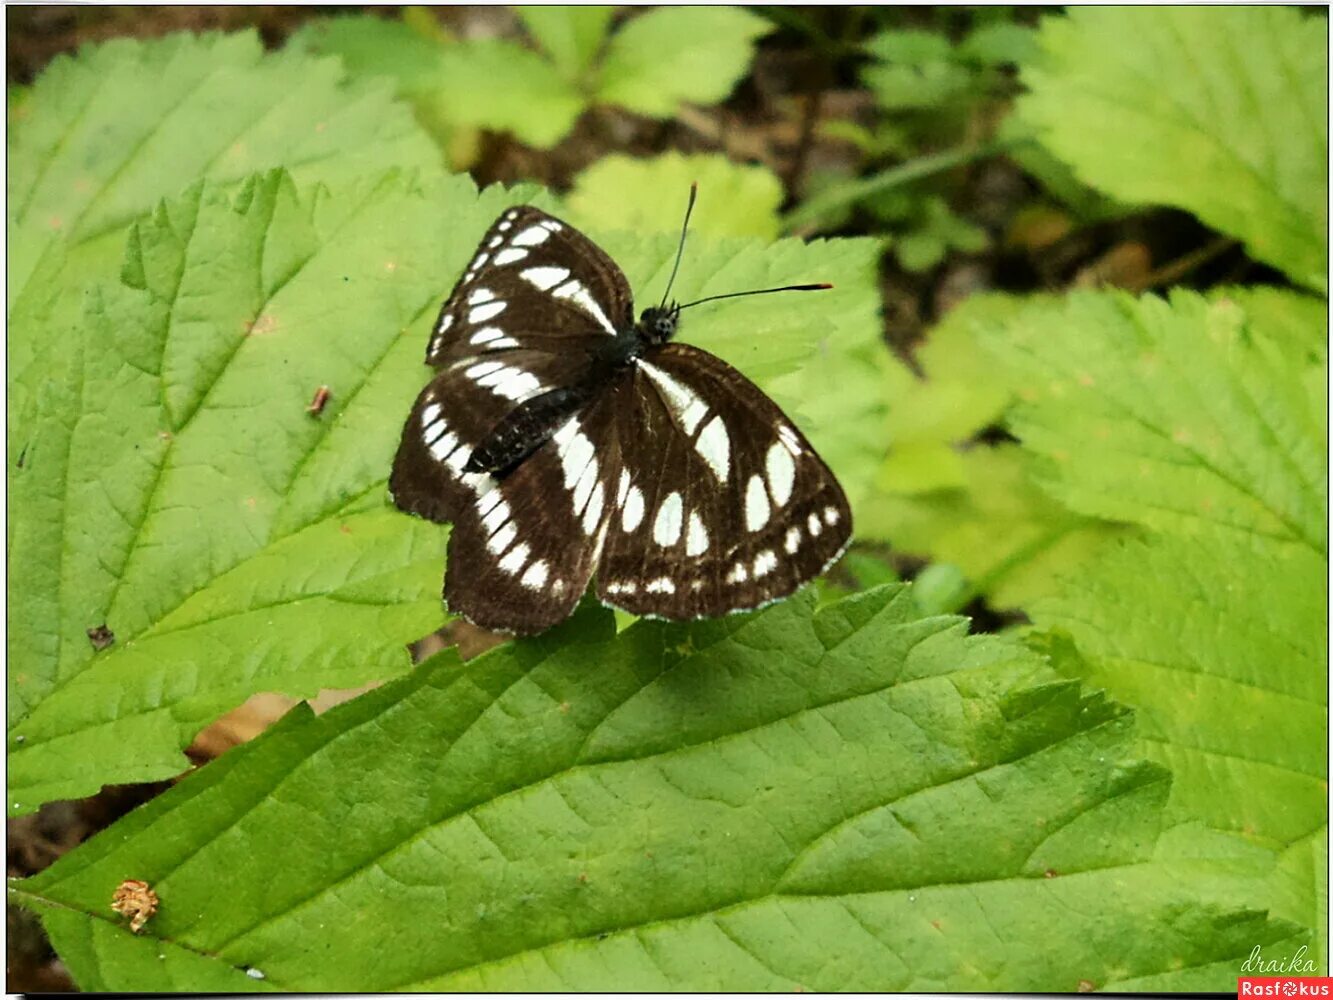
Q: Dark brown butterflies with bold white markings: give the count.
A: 1